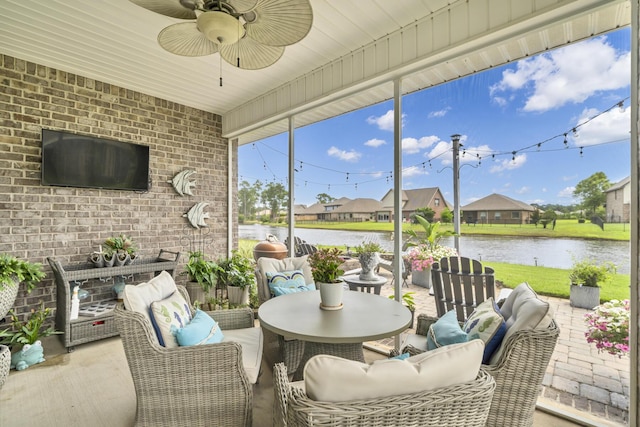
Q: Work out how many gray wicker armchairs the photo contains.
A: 4